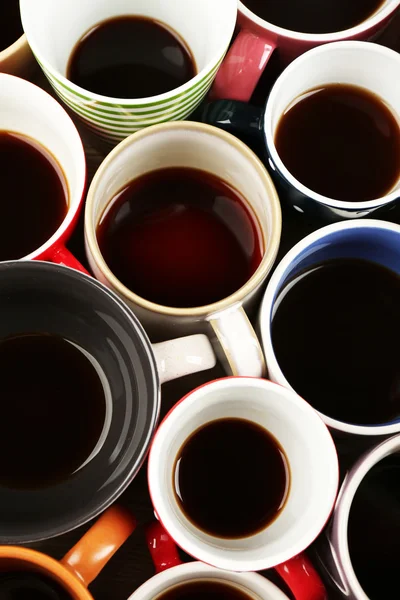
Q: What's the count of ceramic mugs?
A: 12